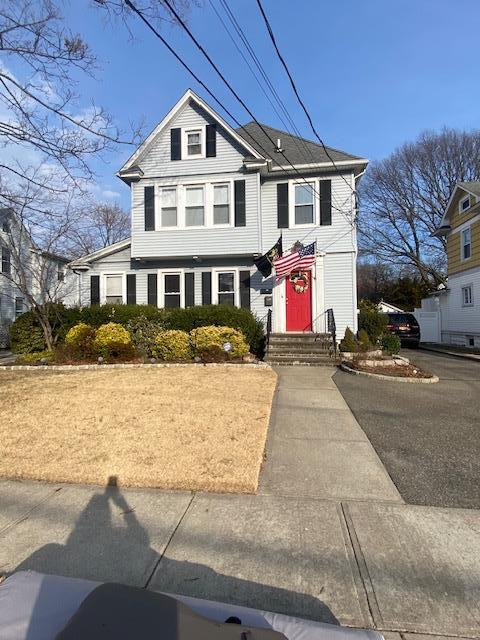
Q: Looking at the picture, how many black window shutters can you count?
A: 12